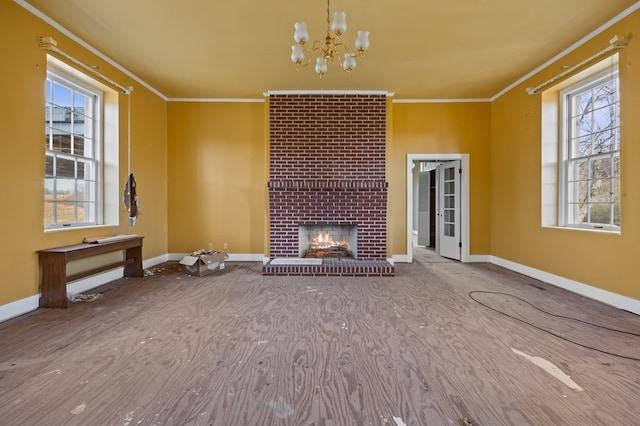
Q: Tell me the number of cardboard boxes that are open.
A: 1